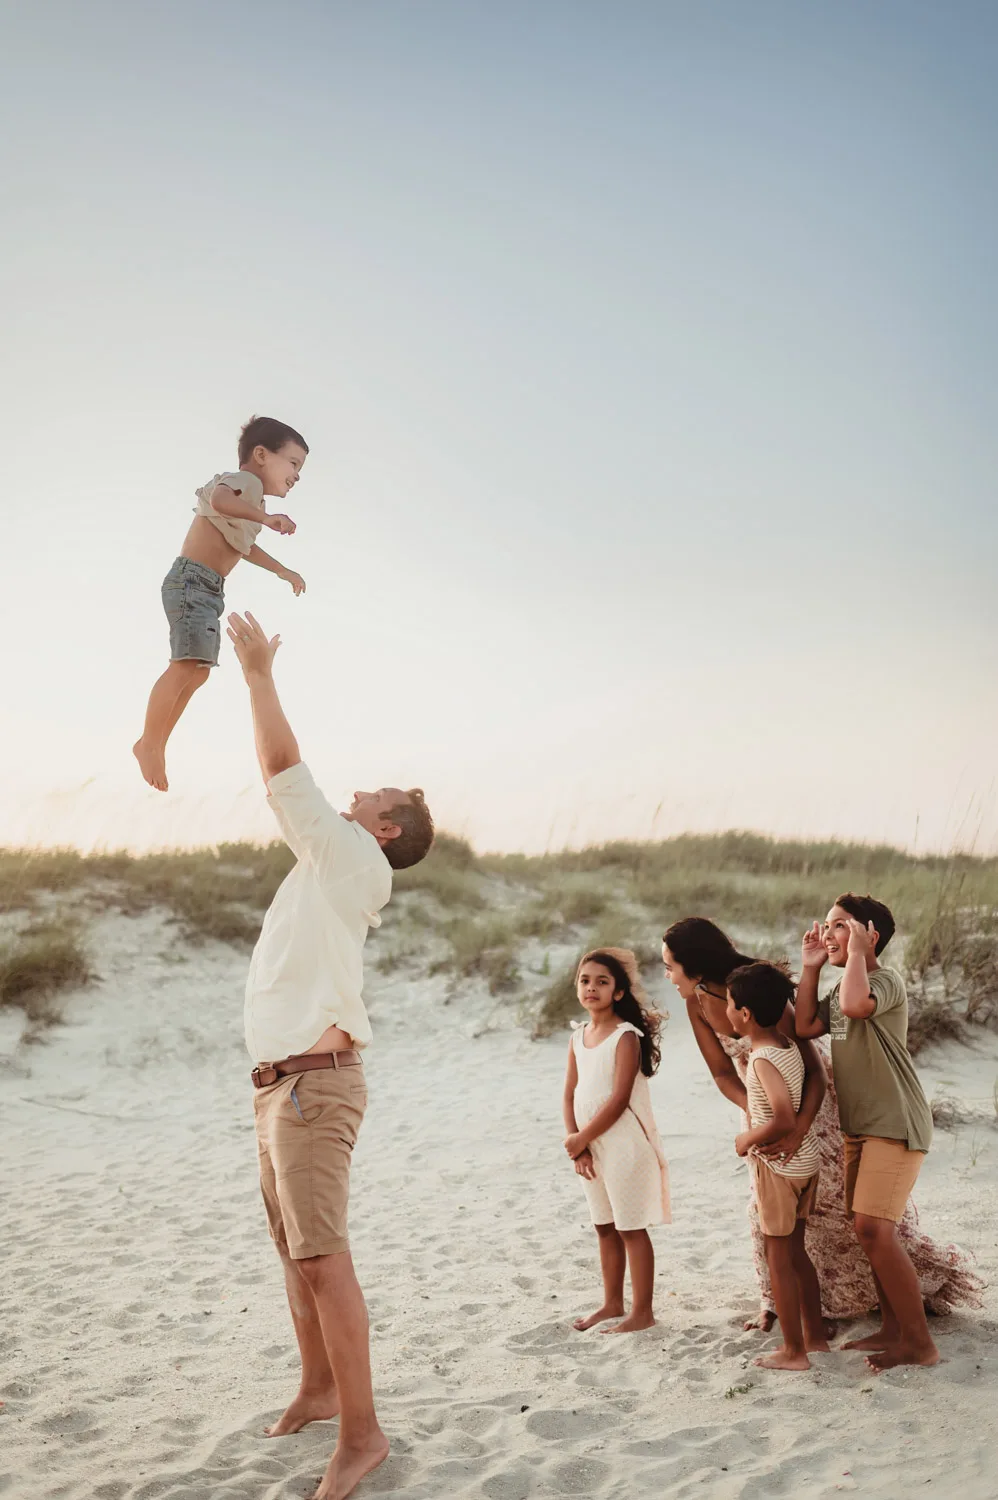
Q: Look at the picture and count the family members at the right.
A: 4